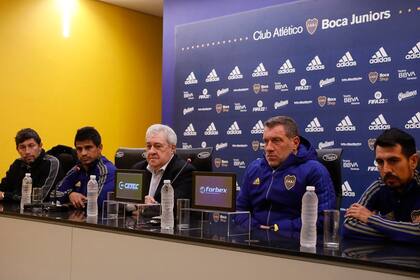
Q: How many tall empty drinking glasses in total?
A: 4